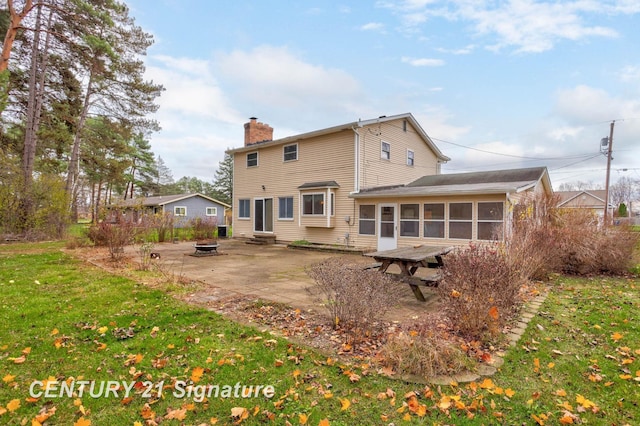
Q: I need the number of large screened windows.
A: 5